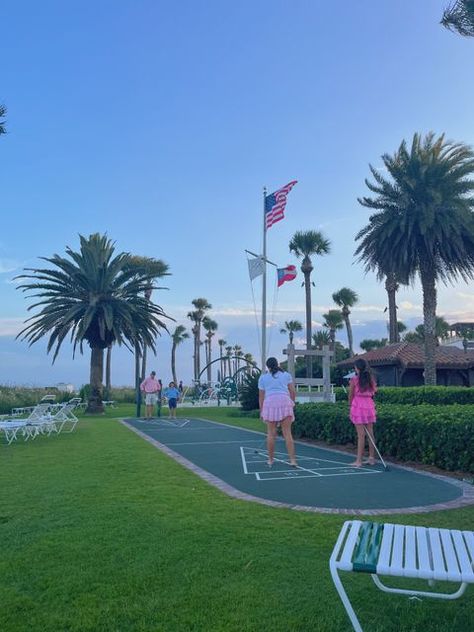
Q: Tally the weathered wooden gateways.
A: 1